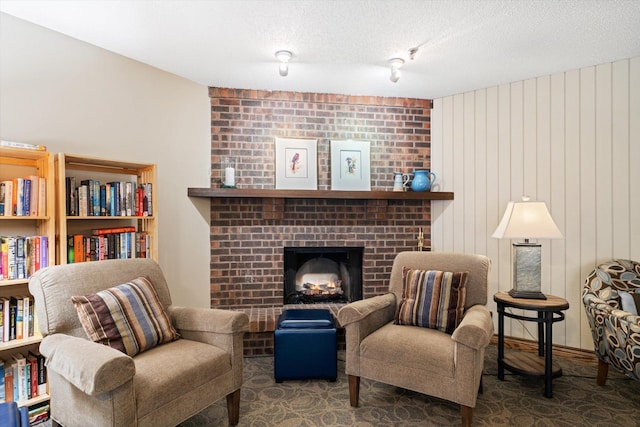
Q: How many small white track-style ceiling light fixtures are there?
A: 2